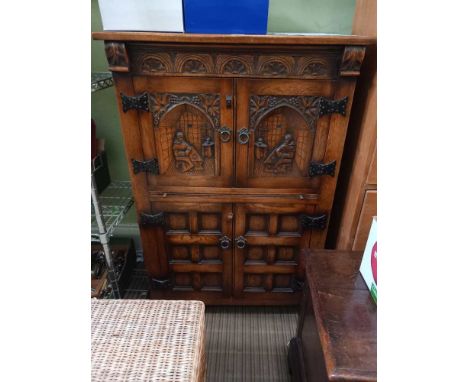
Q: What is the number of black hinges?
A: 8